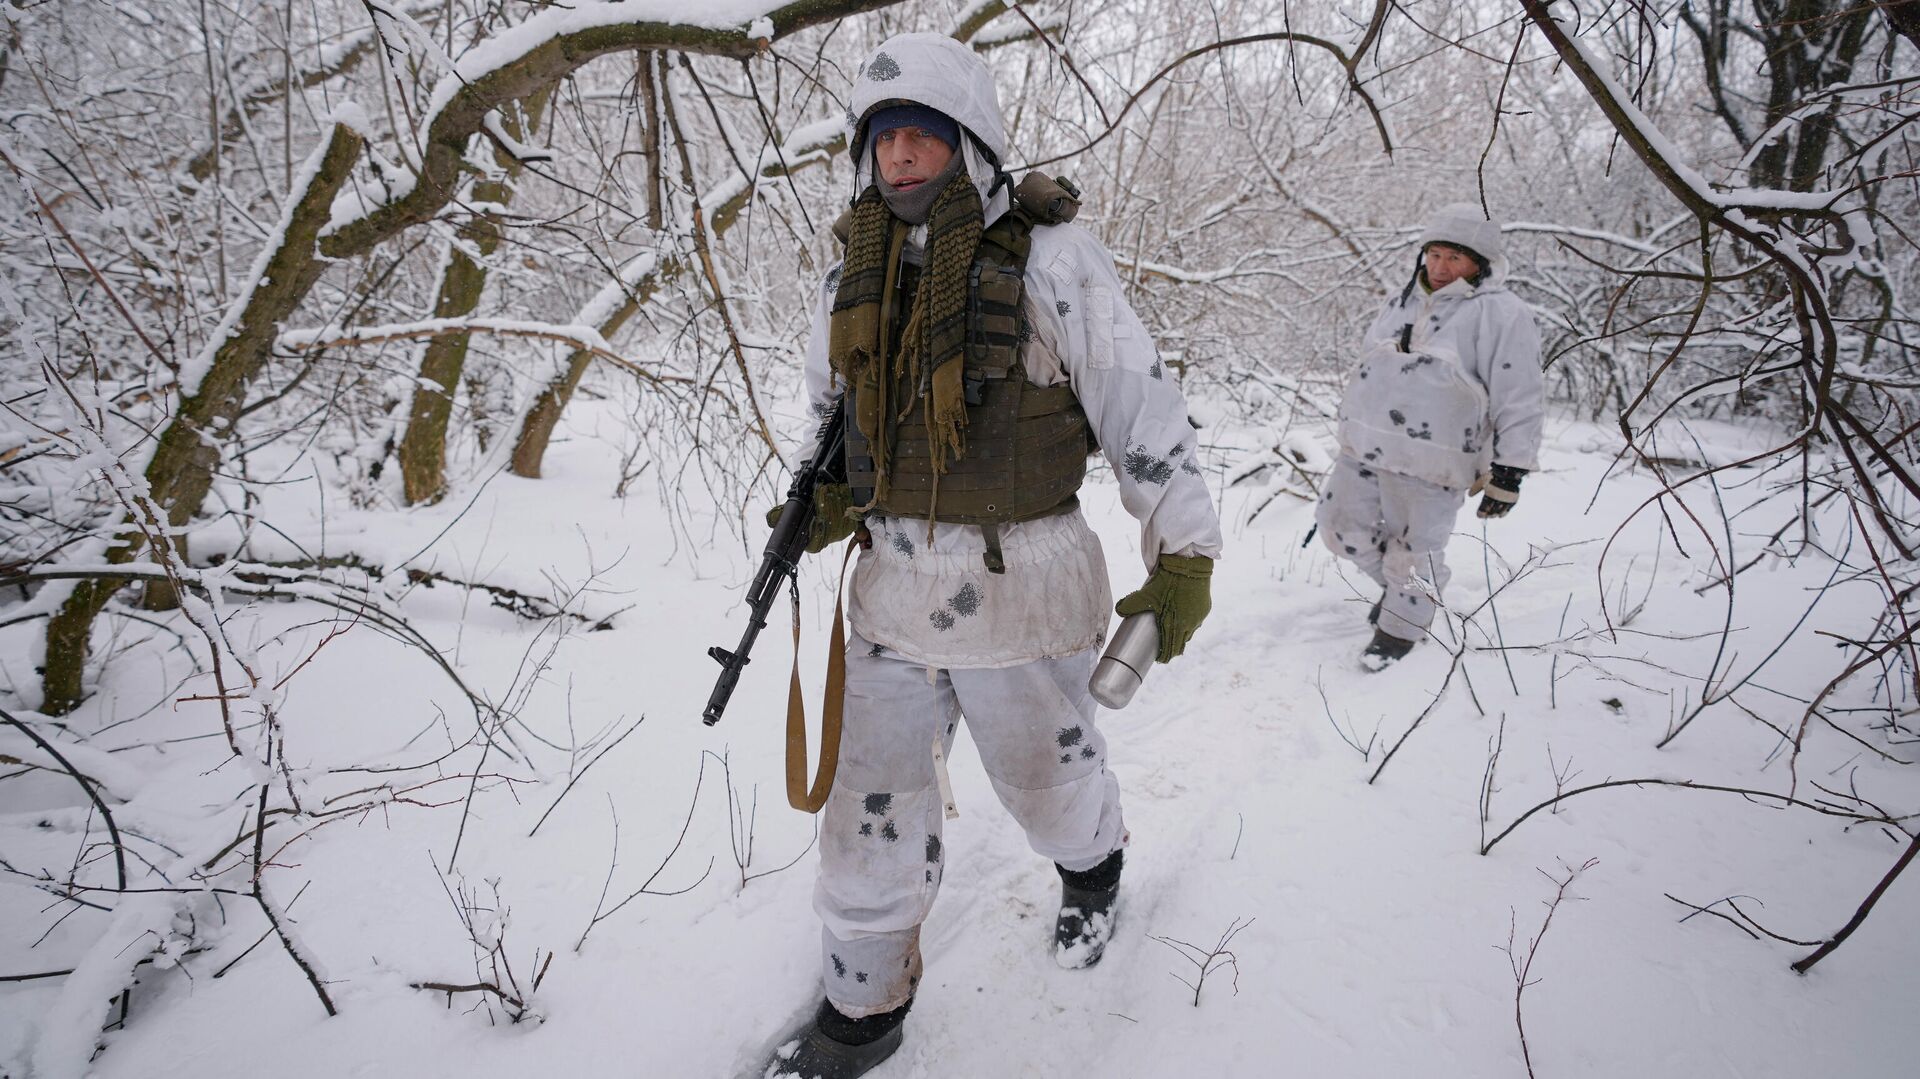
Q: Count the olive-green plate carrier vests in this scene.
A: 1